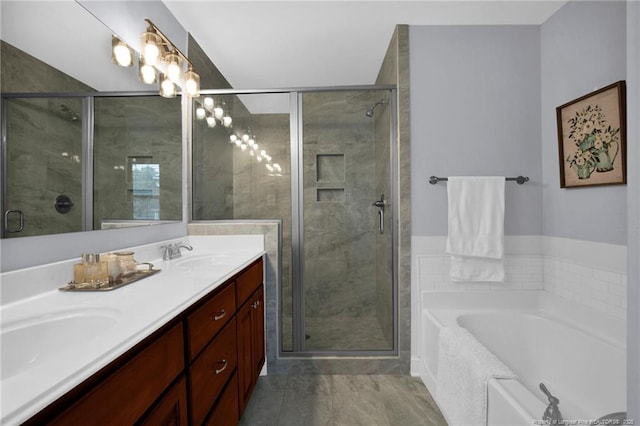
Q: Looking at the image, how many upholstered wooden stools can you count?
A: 0